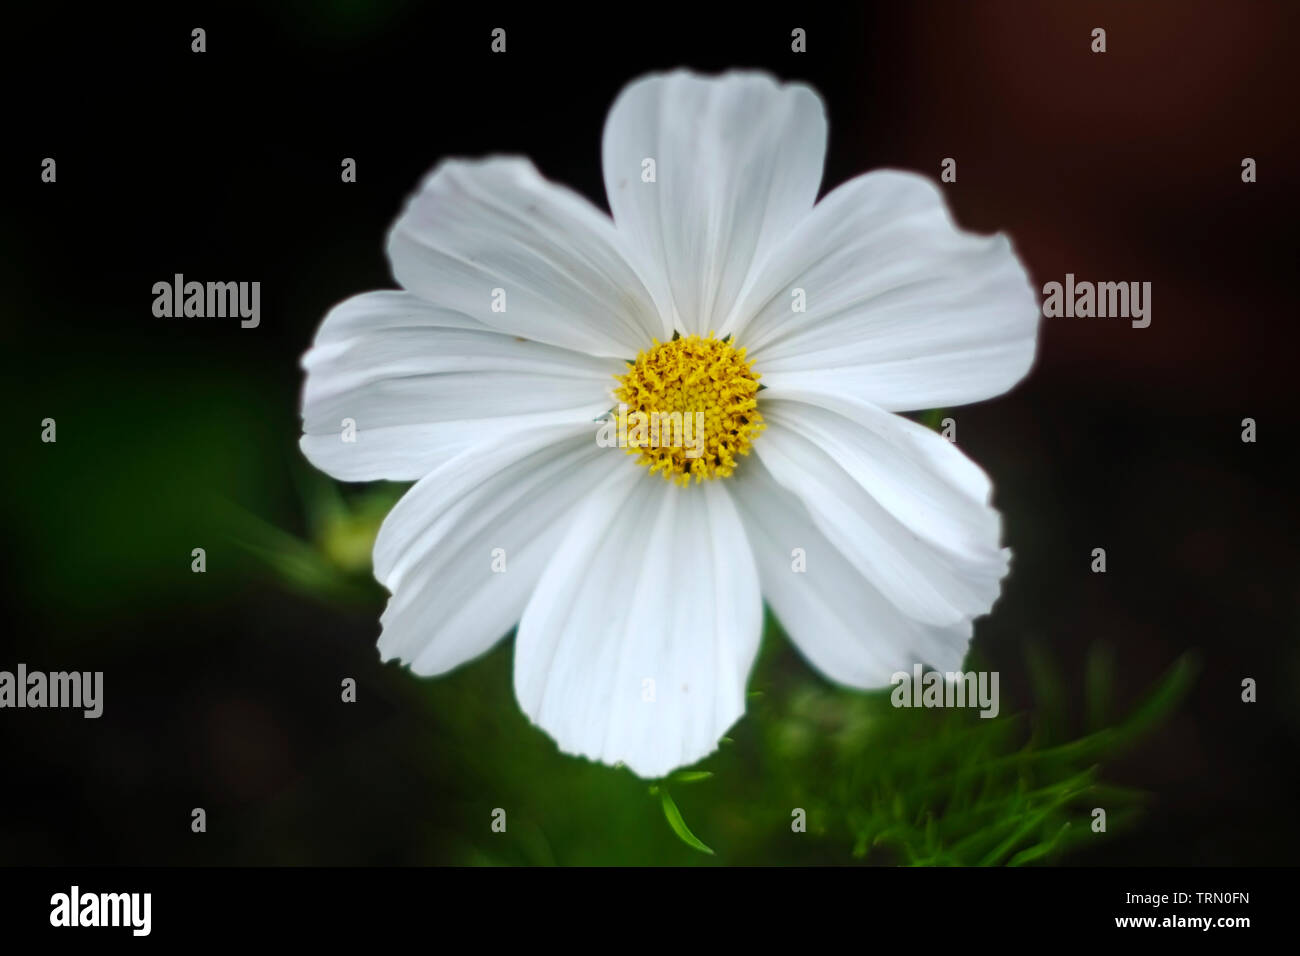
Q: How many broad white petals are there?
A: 8